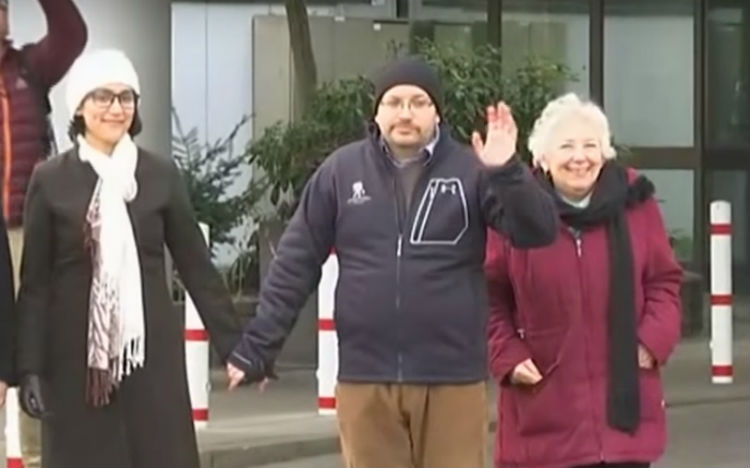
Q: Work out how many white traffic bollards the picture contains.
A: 4